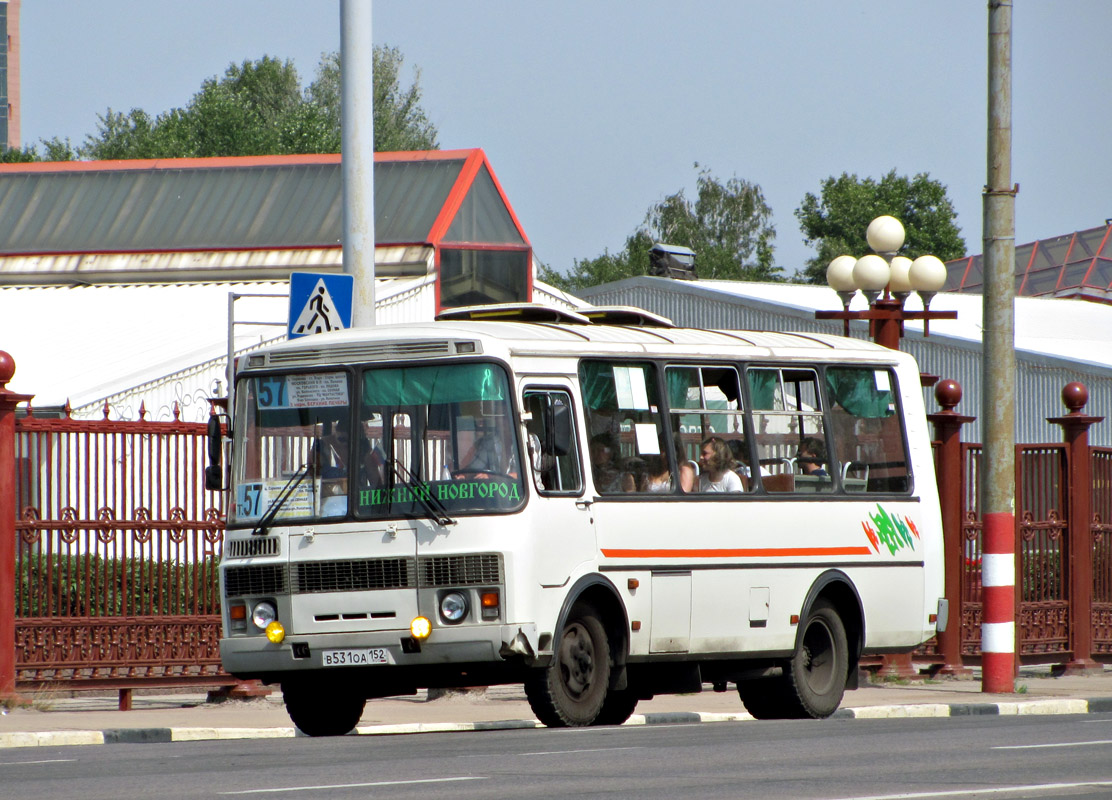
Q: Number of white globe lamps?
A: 5